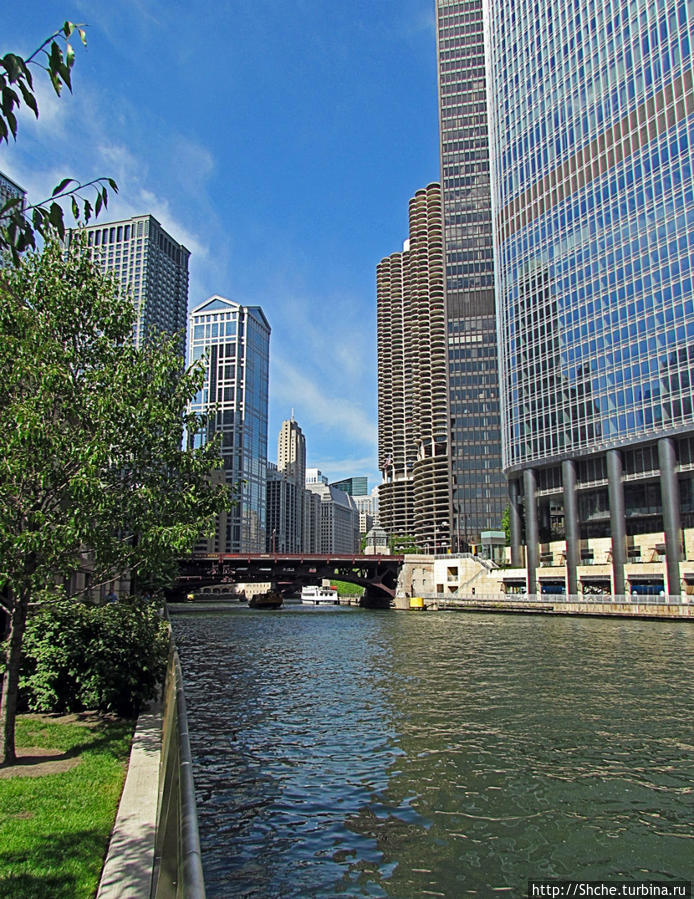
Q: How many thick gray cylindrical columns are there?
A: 5